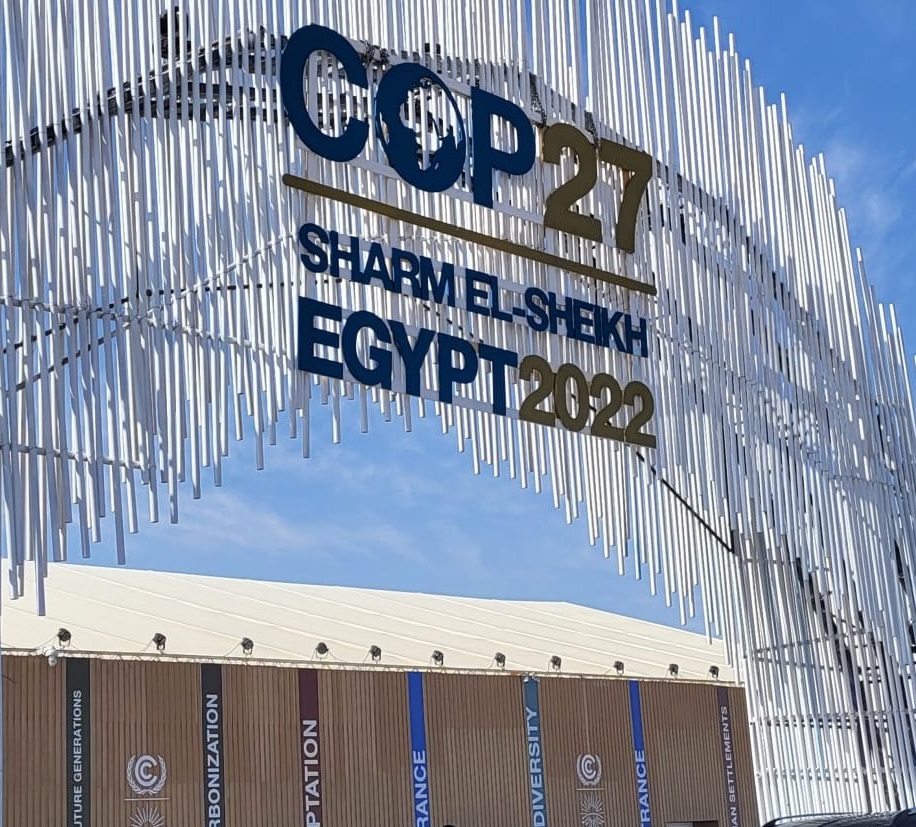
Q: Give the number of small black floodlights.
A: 11